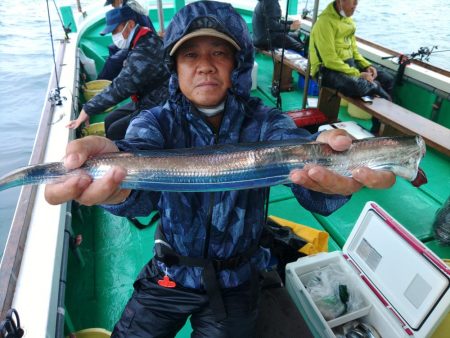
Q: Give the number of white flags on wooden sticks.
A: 0